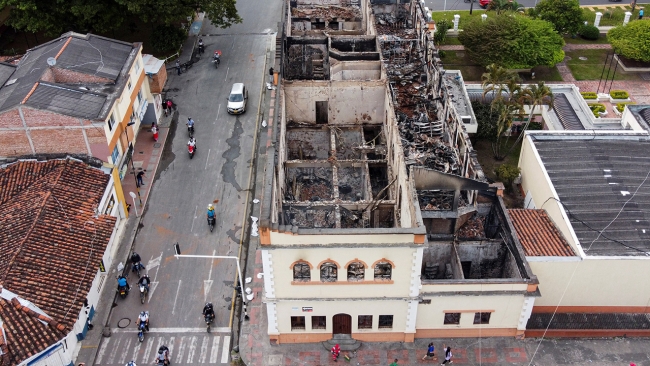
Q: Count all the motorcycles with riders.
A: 12